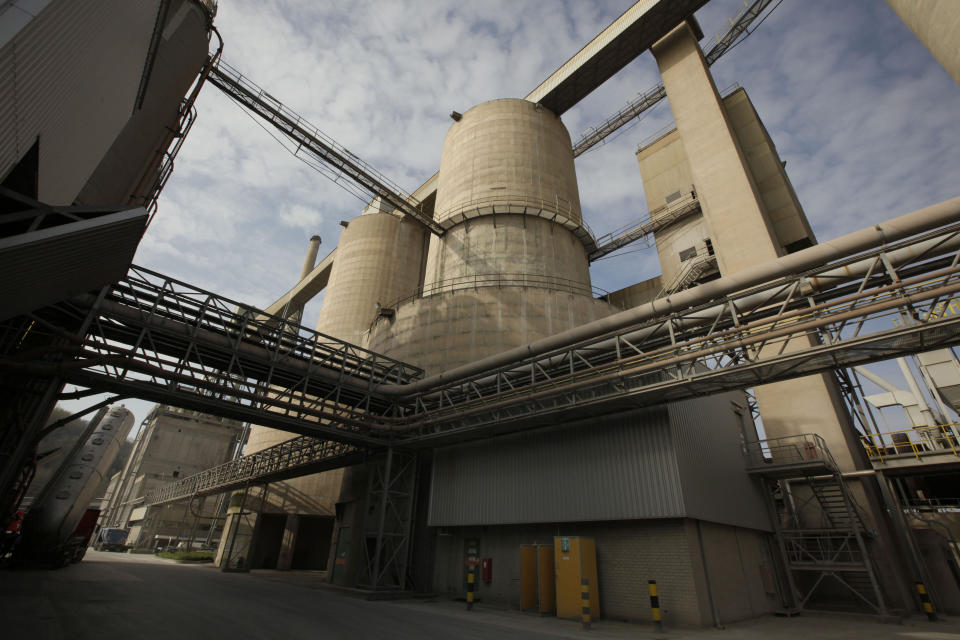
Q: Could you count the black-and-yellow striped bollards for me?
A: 4